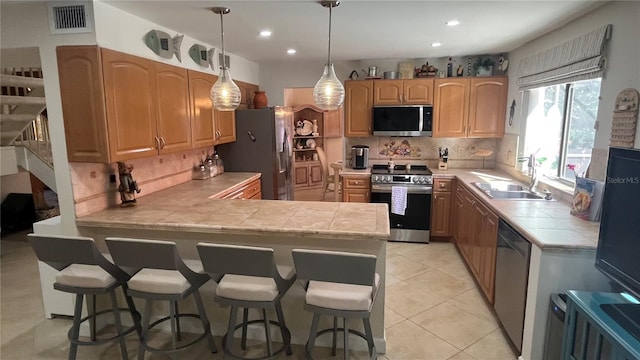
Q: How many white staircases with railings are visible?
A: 1